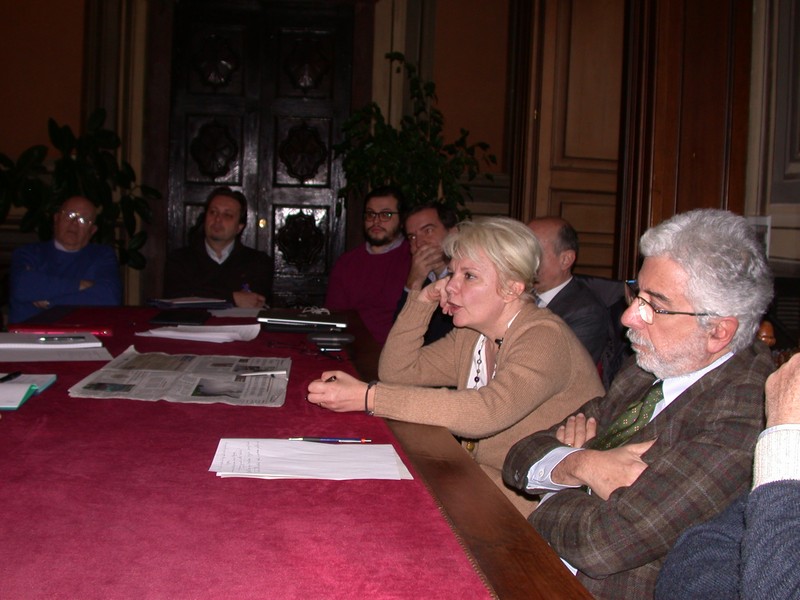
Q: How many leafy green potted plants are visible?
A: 2